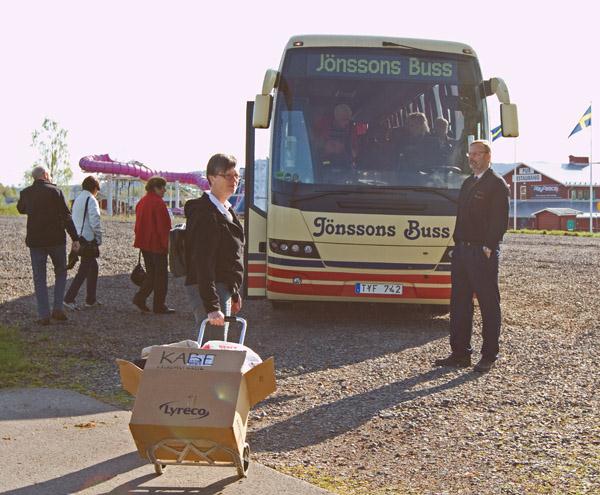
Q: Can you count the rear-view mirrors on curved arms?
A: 2